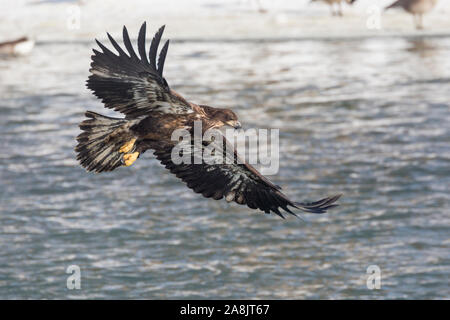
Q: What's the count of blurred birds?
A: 3